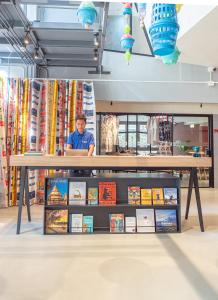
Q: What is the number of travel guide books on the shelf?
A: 15